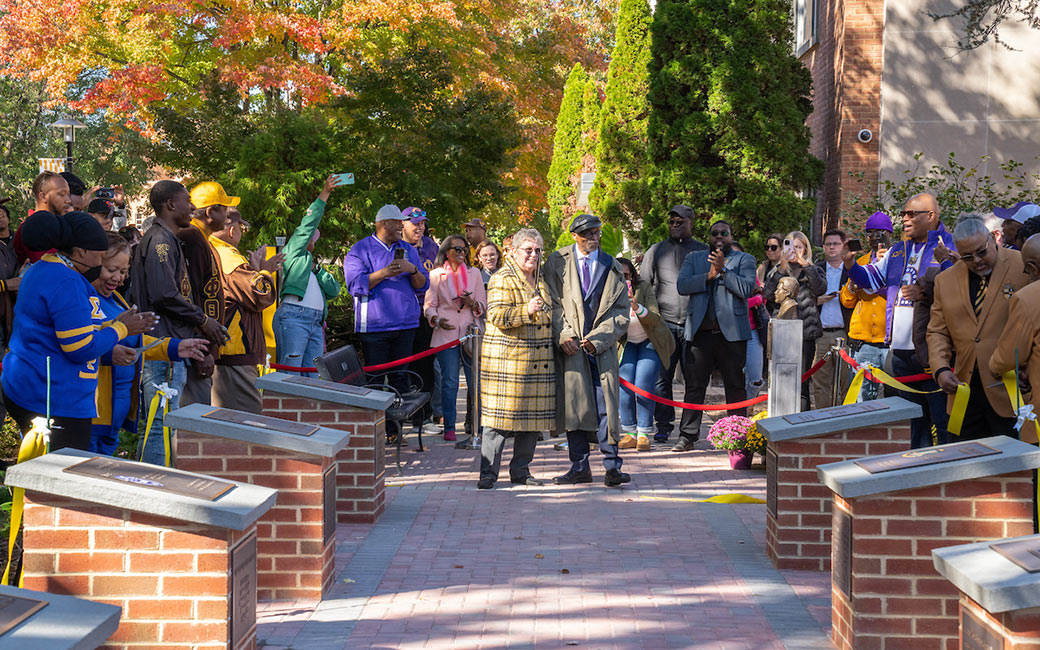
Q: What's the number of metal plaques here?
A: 13